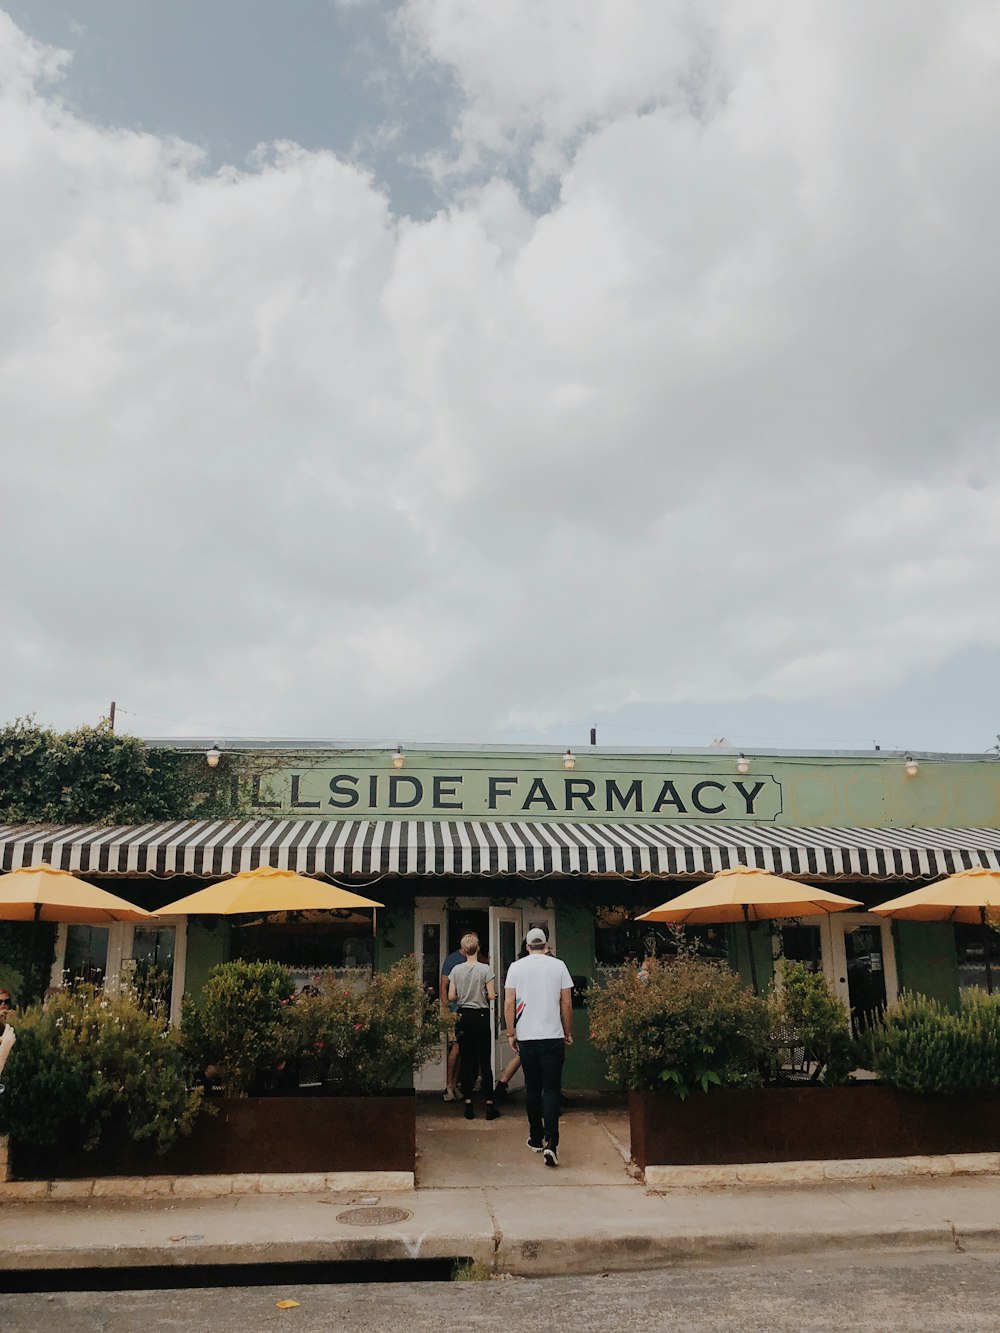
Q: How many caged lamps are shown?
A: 5